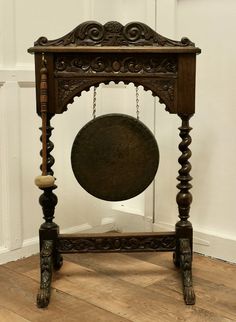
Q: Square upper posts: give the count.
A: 2